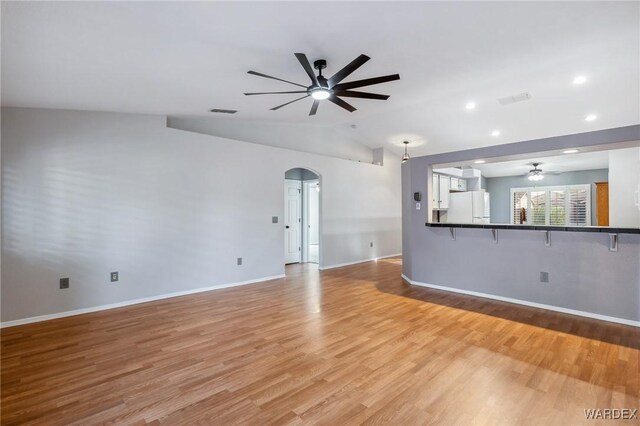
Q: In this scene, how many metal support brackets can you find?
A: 4